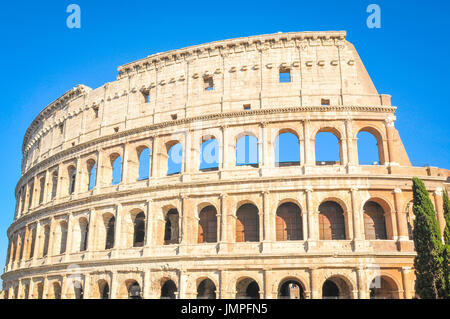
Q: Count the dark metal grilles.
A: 5